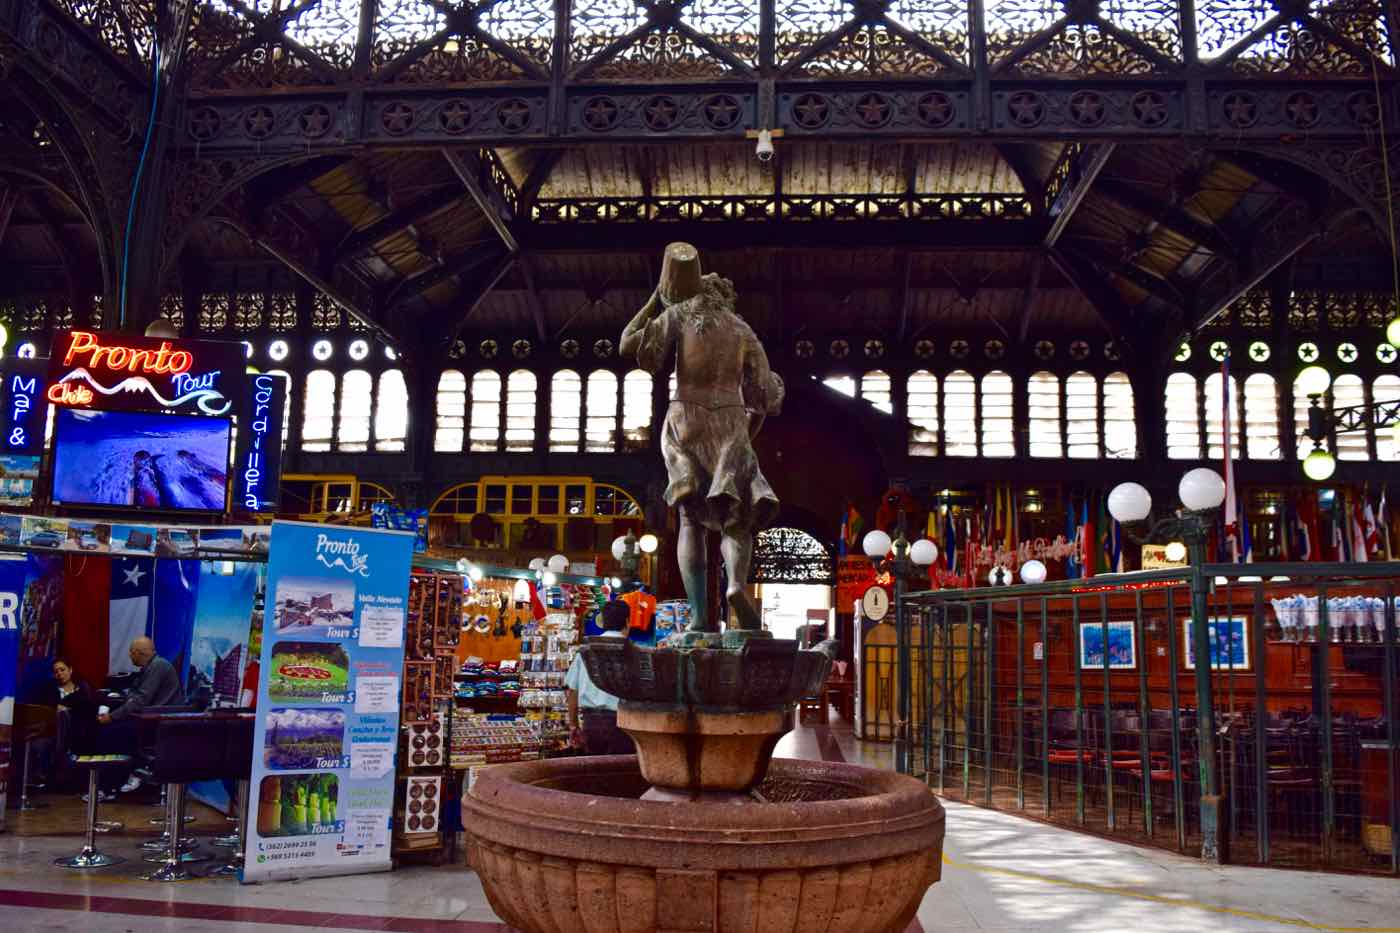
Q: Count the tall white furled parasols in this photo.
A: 0